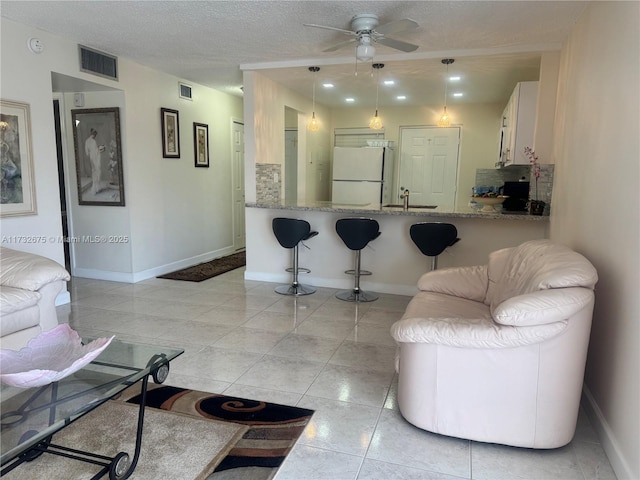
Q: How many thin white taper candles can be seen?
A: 0